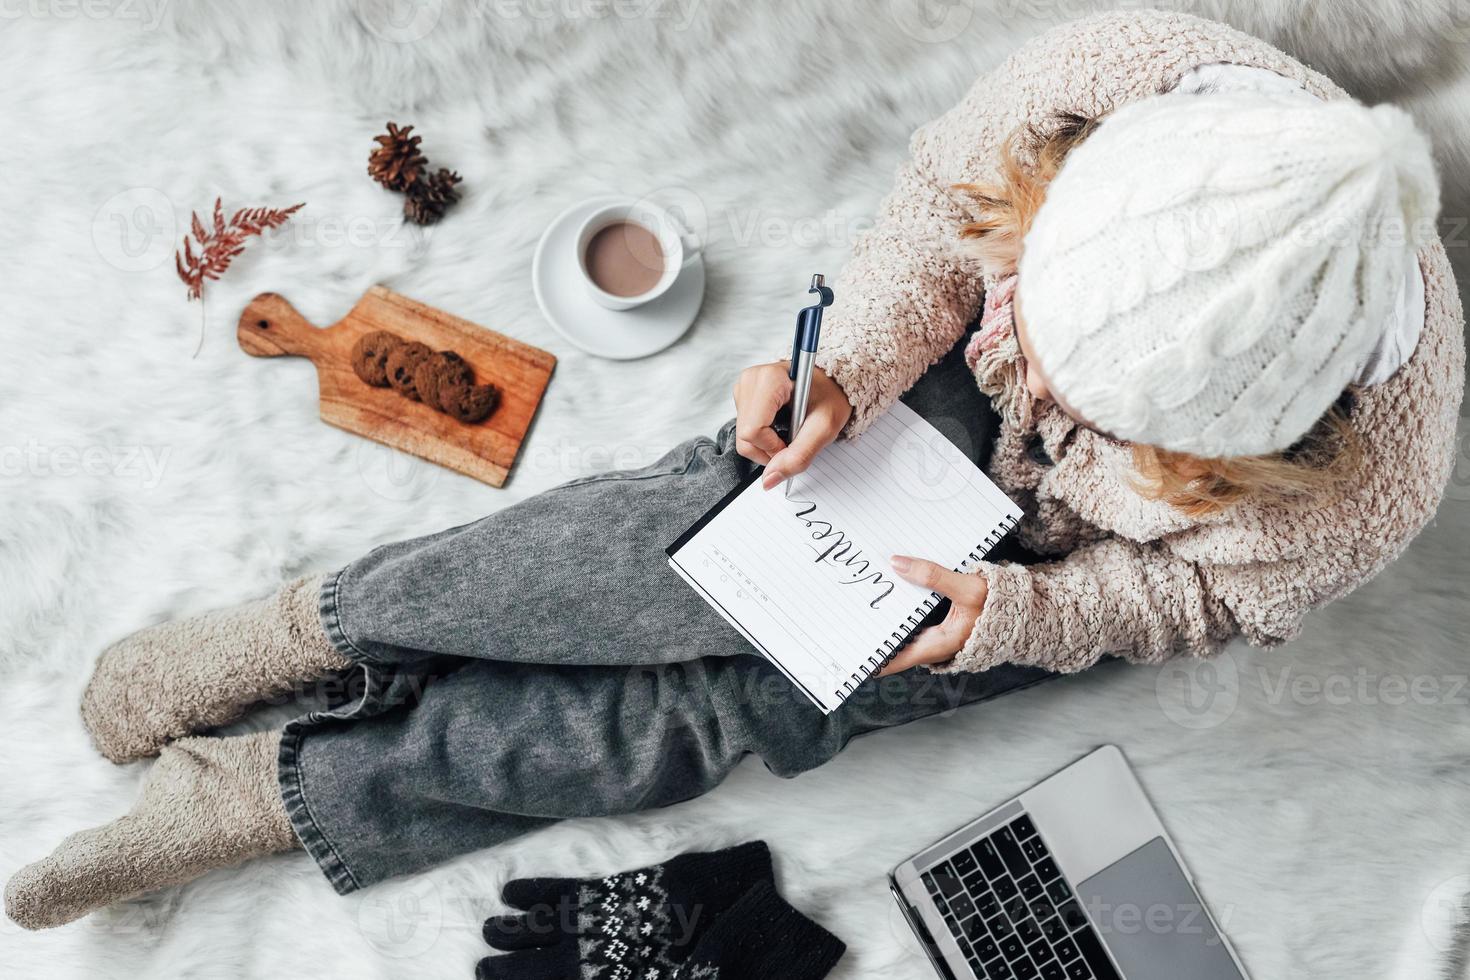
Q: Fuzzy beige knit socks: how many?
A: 2